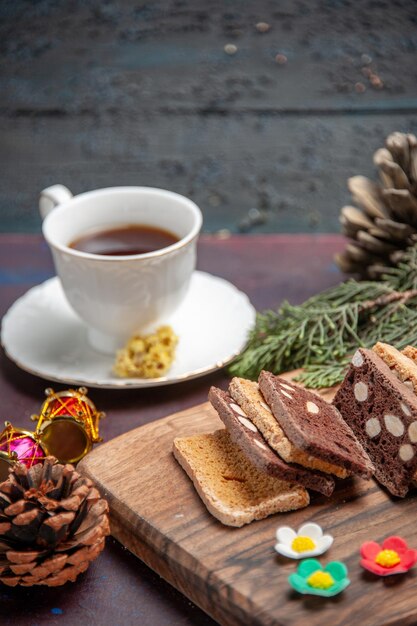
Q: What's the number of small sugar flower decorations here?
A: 3